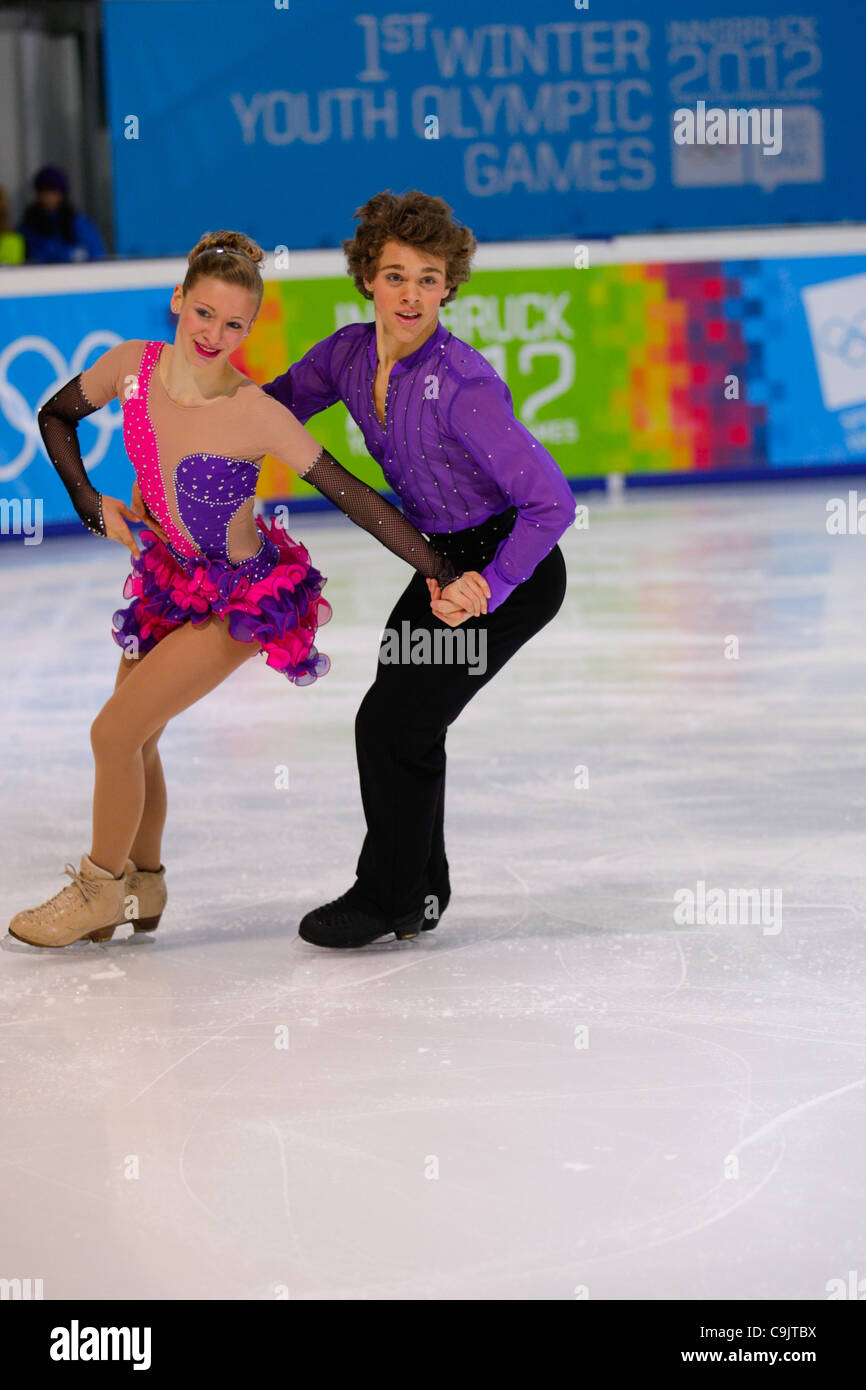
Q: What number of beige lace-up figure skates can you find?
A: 2